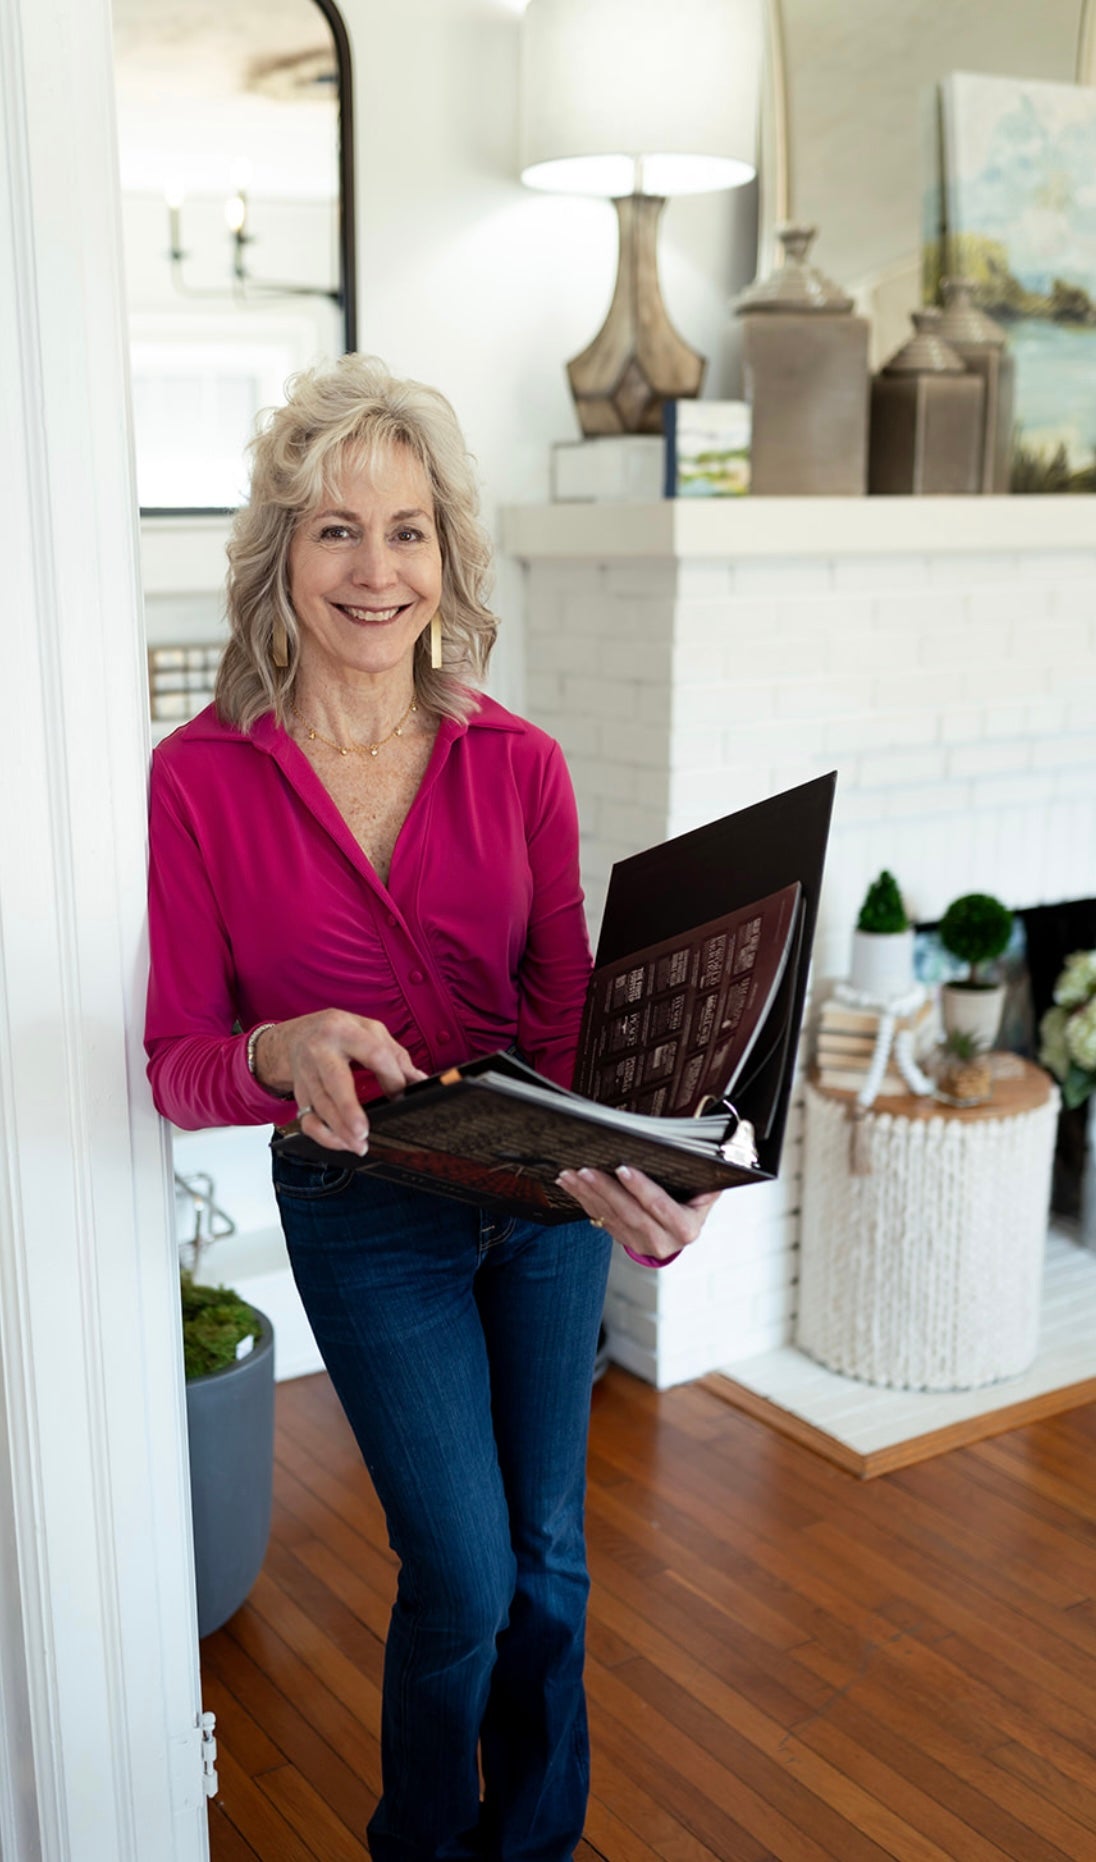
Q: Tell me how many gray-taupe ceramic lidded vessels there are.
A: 3